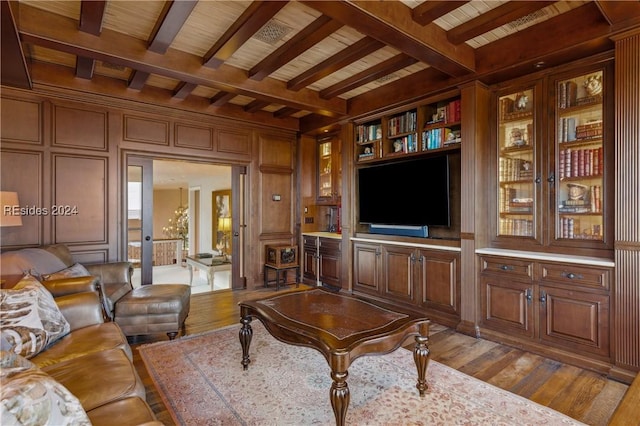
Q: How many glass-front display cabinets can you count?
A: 2